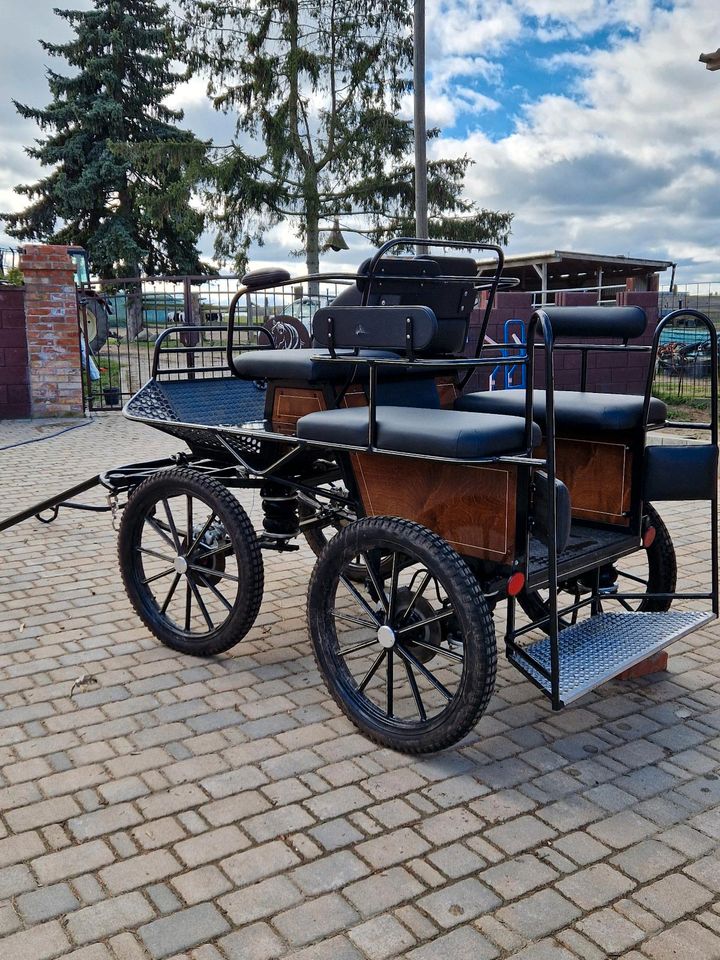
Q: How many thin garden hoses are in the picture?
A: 1